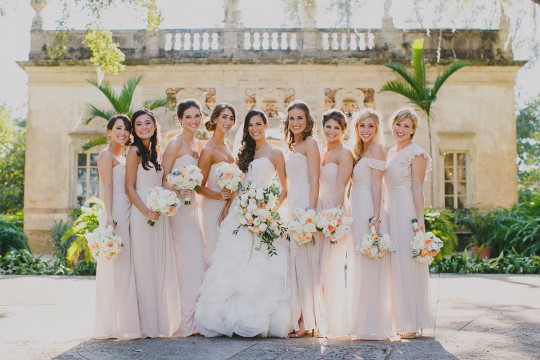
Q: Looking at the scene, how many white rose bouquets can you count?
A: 9